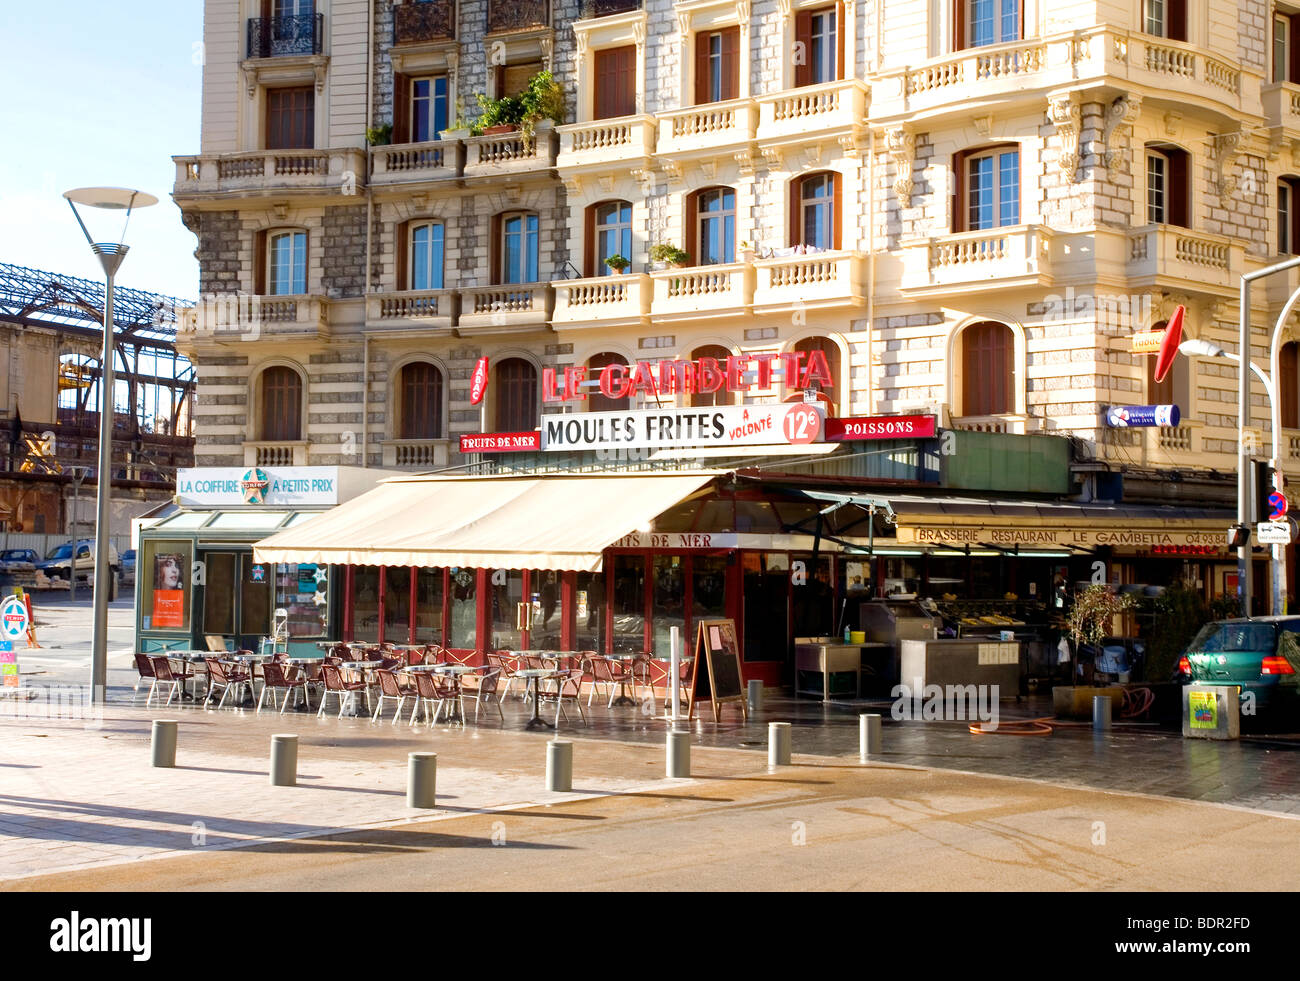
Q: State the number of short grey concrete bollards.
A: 9